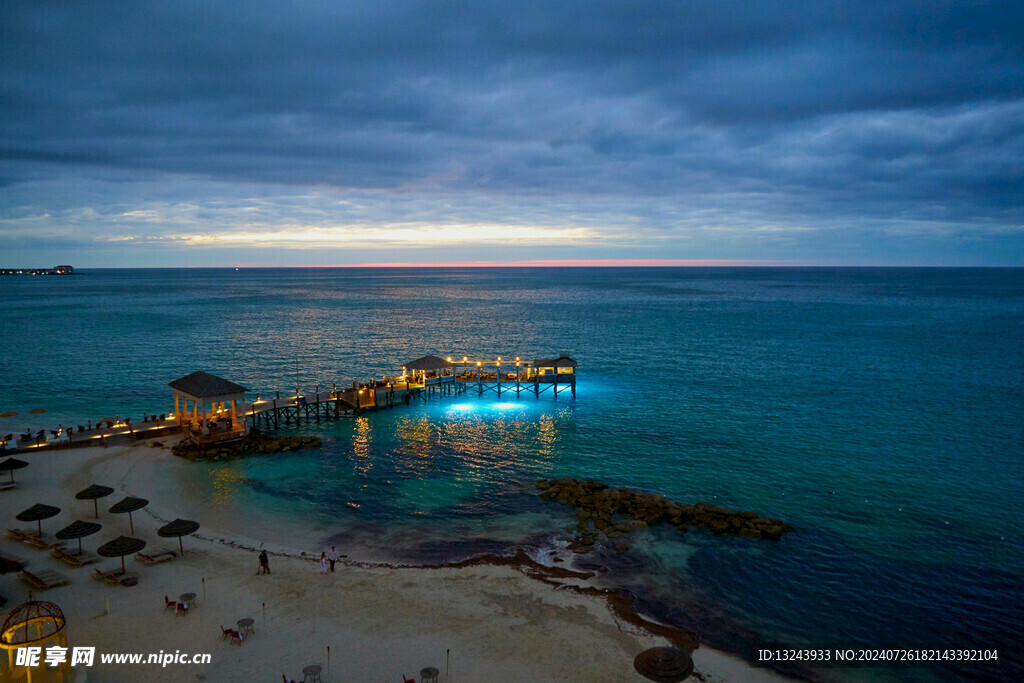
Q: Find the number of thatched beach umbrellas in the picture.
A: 8